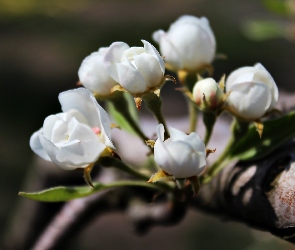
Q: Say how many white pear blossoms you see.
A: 7